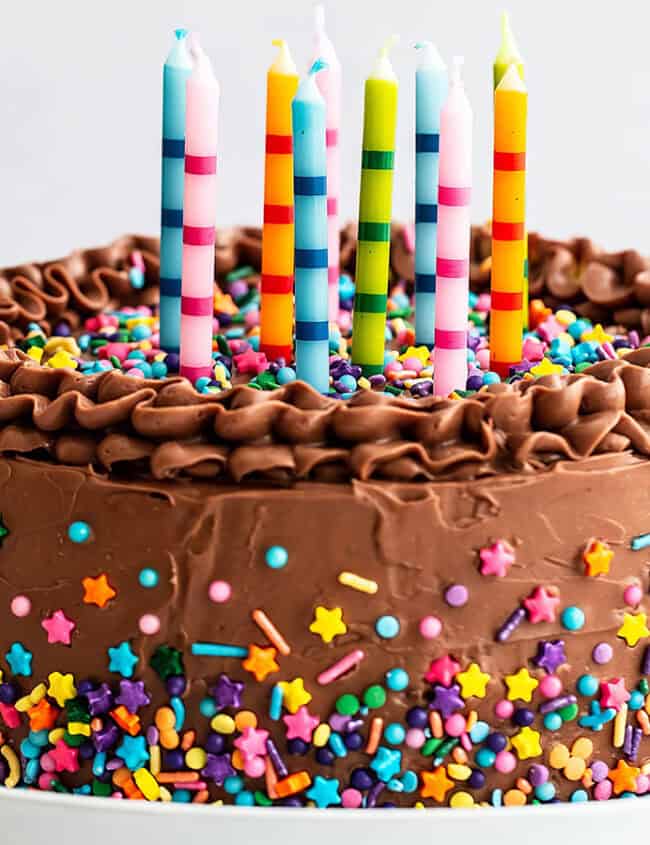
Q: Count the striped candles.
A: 10